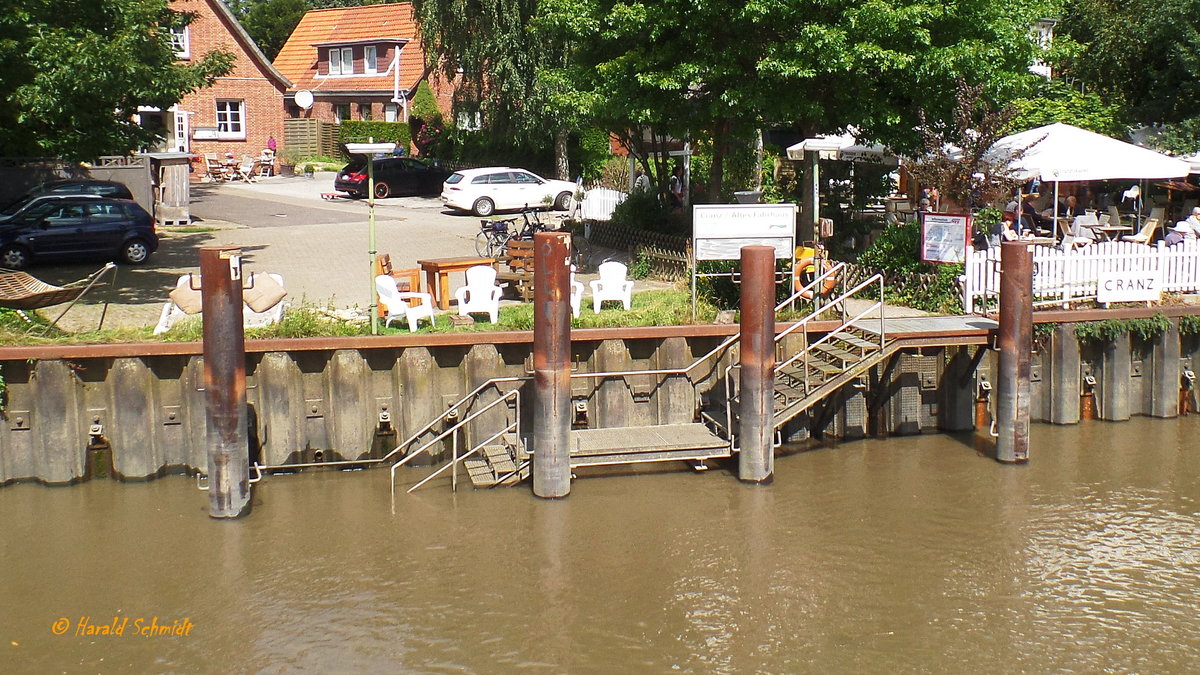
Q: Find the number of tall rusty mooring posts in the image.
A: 4